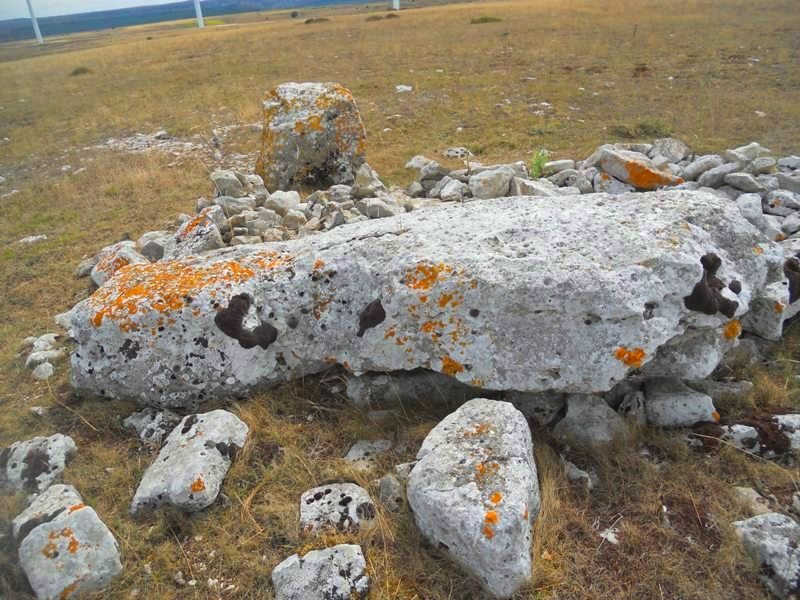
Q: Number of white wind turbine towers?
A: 3